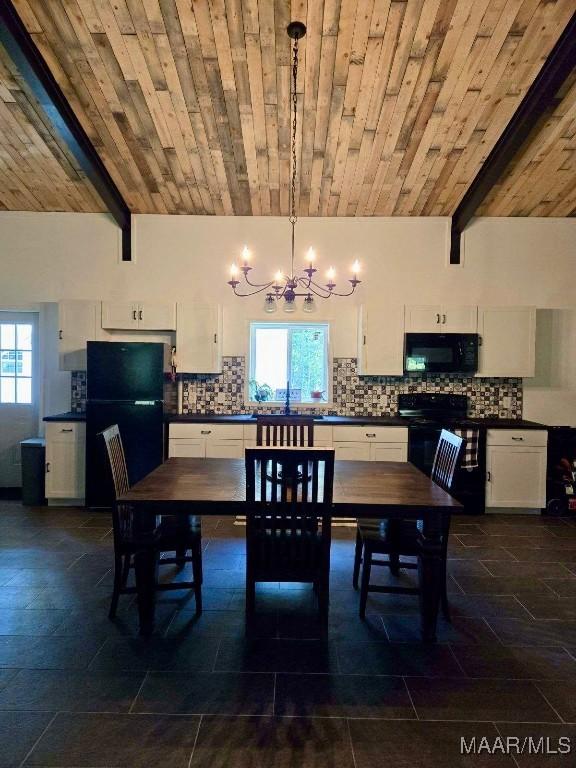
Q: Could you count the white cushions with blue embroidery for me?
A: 0